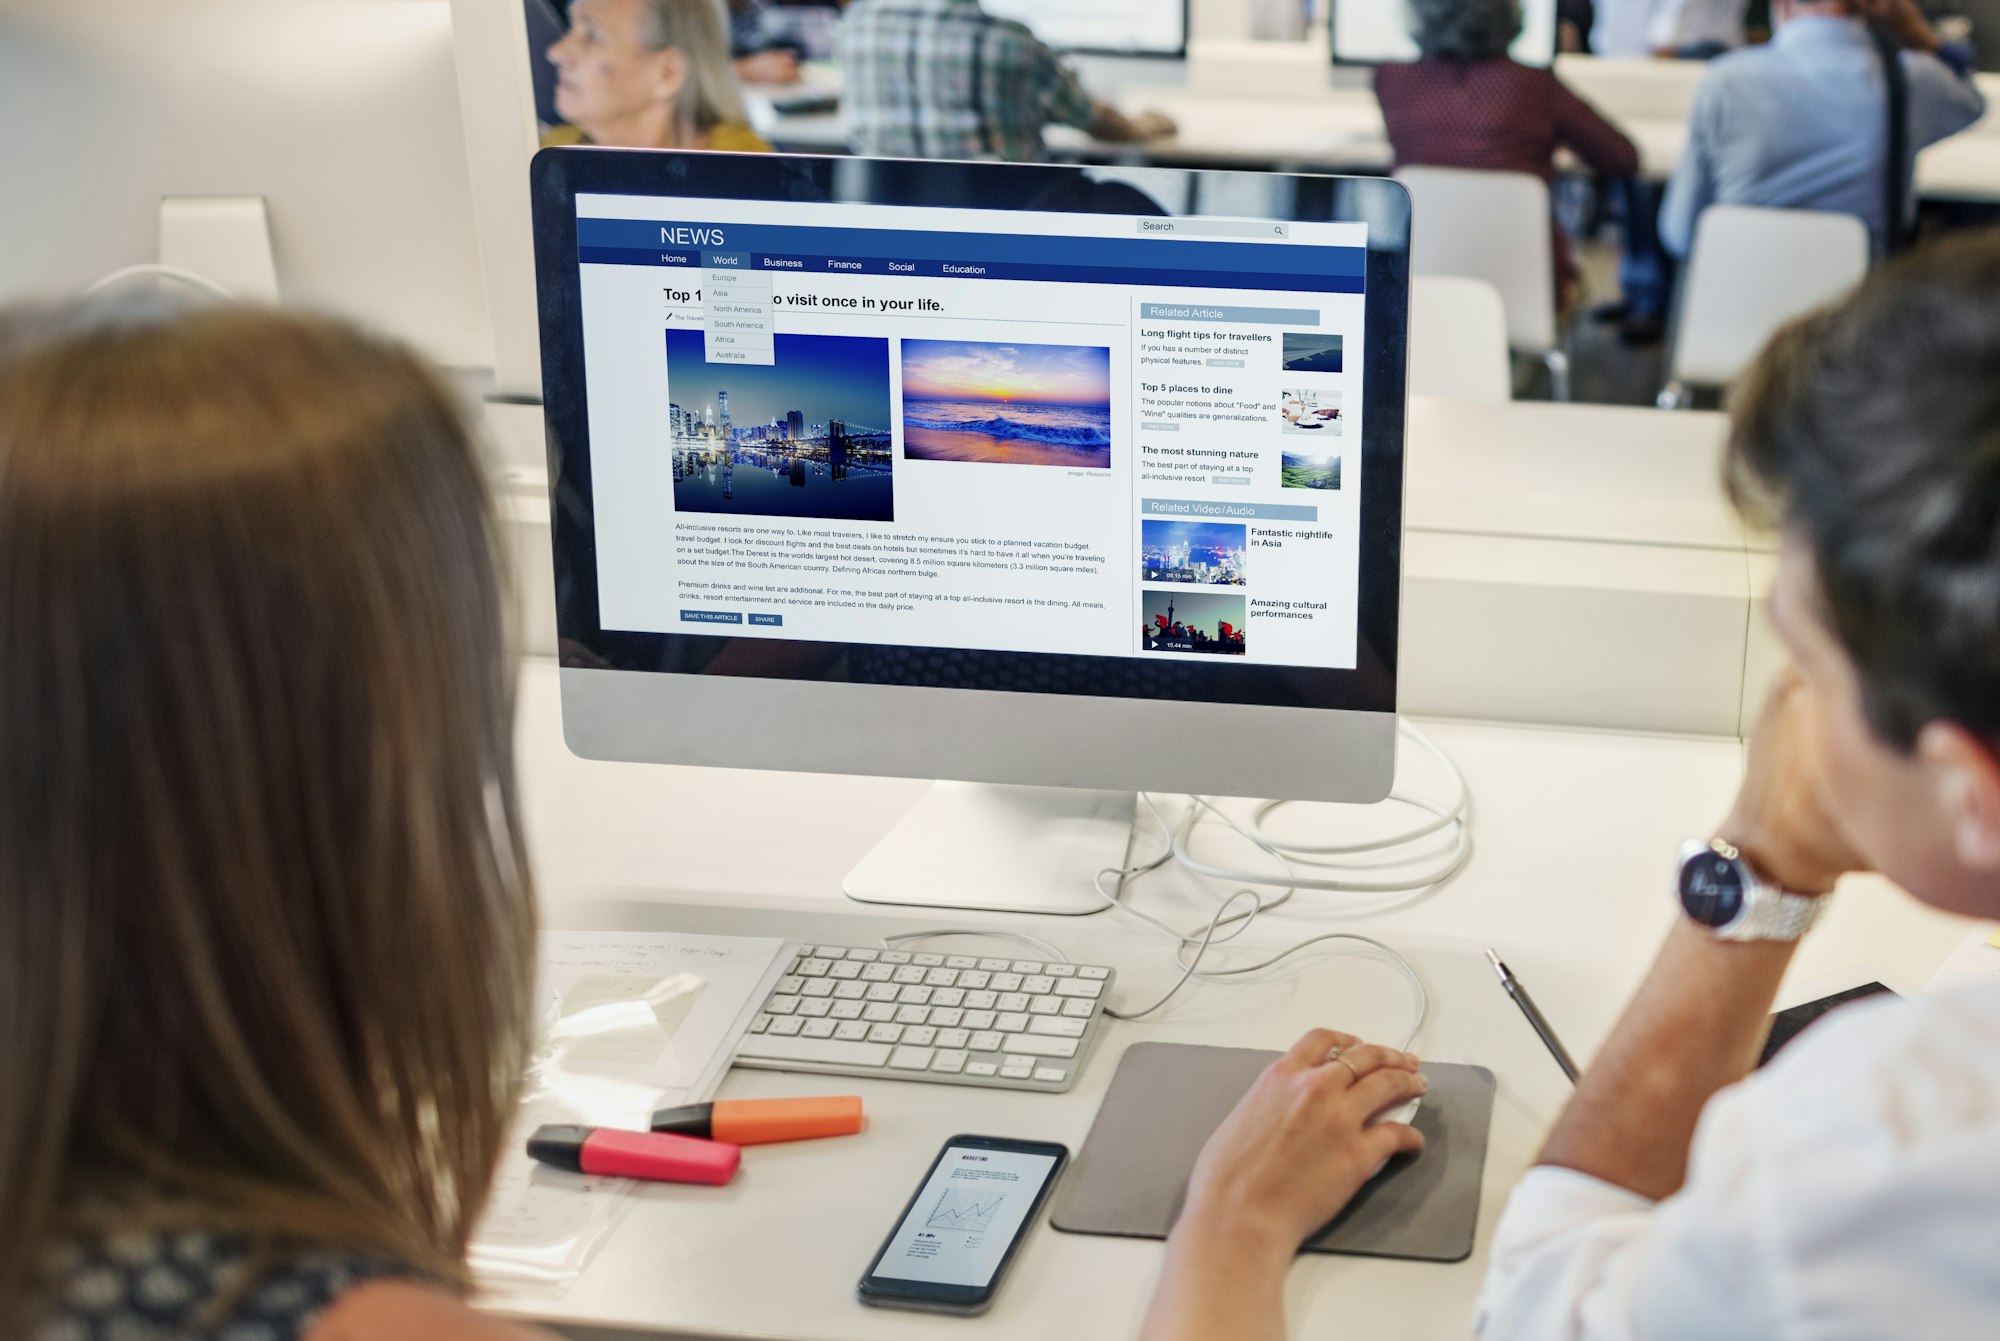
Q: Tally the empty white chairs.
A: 1